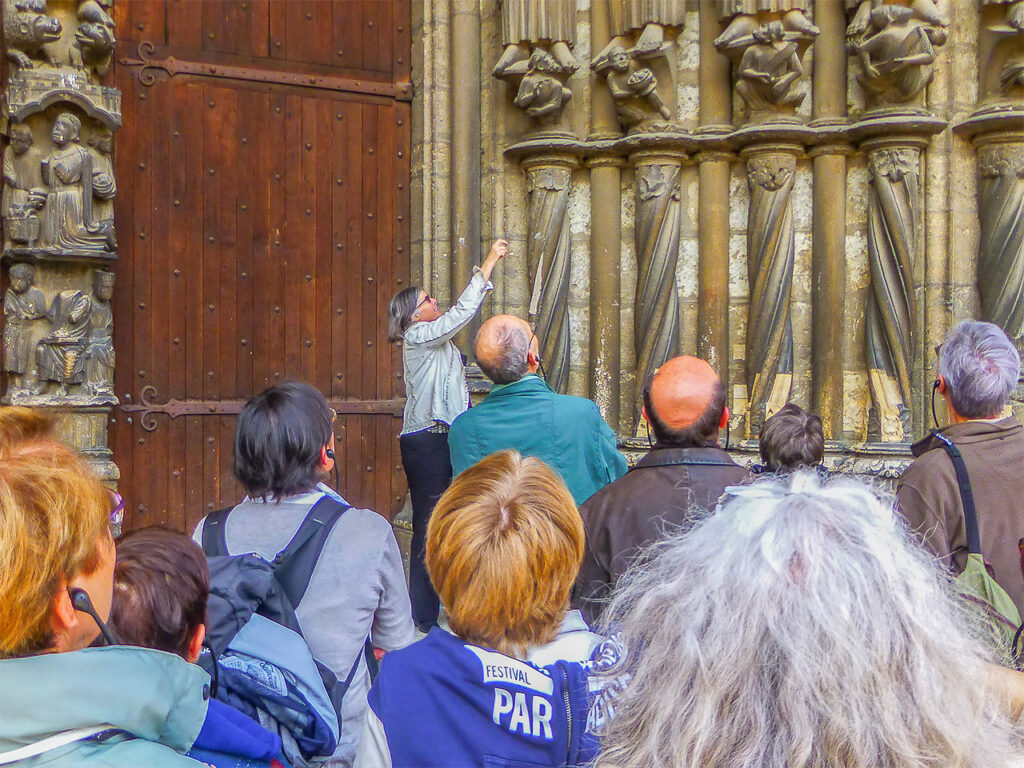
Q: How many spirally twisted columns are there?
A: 5